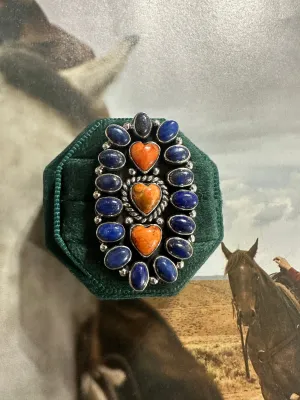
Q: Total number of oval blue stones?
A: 15